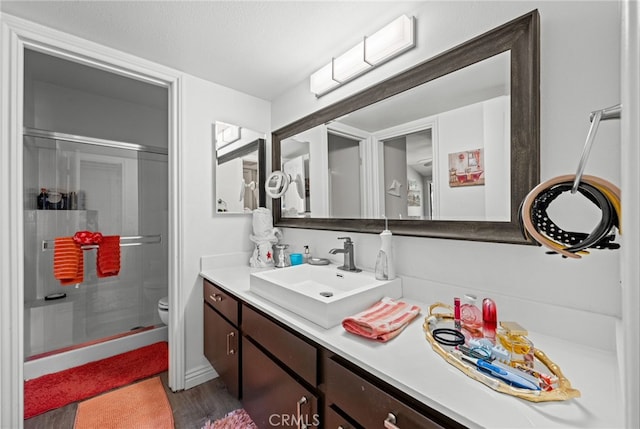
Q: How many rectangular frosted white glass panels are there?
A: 3